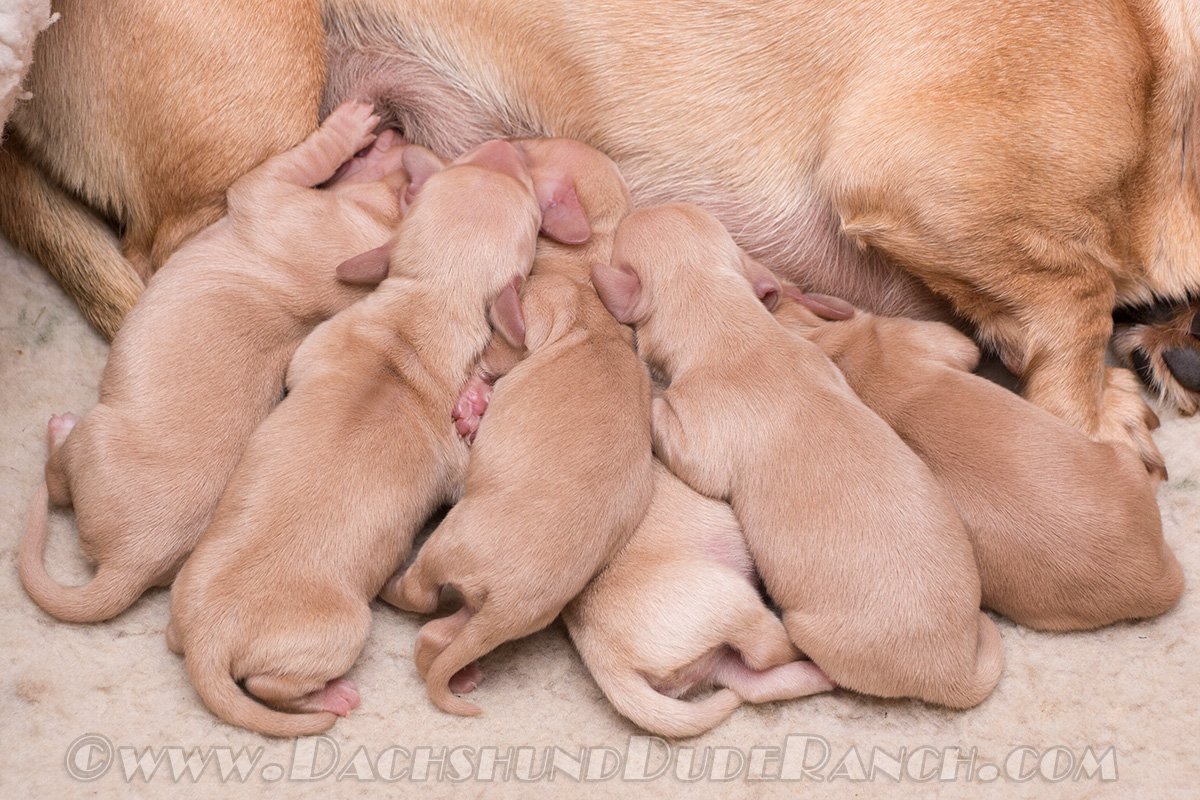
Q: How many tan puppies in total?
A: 6